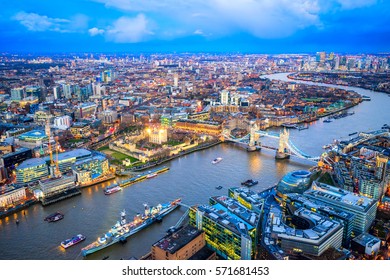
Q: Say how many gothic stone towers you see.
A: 2